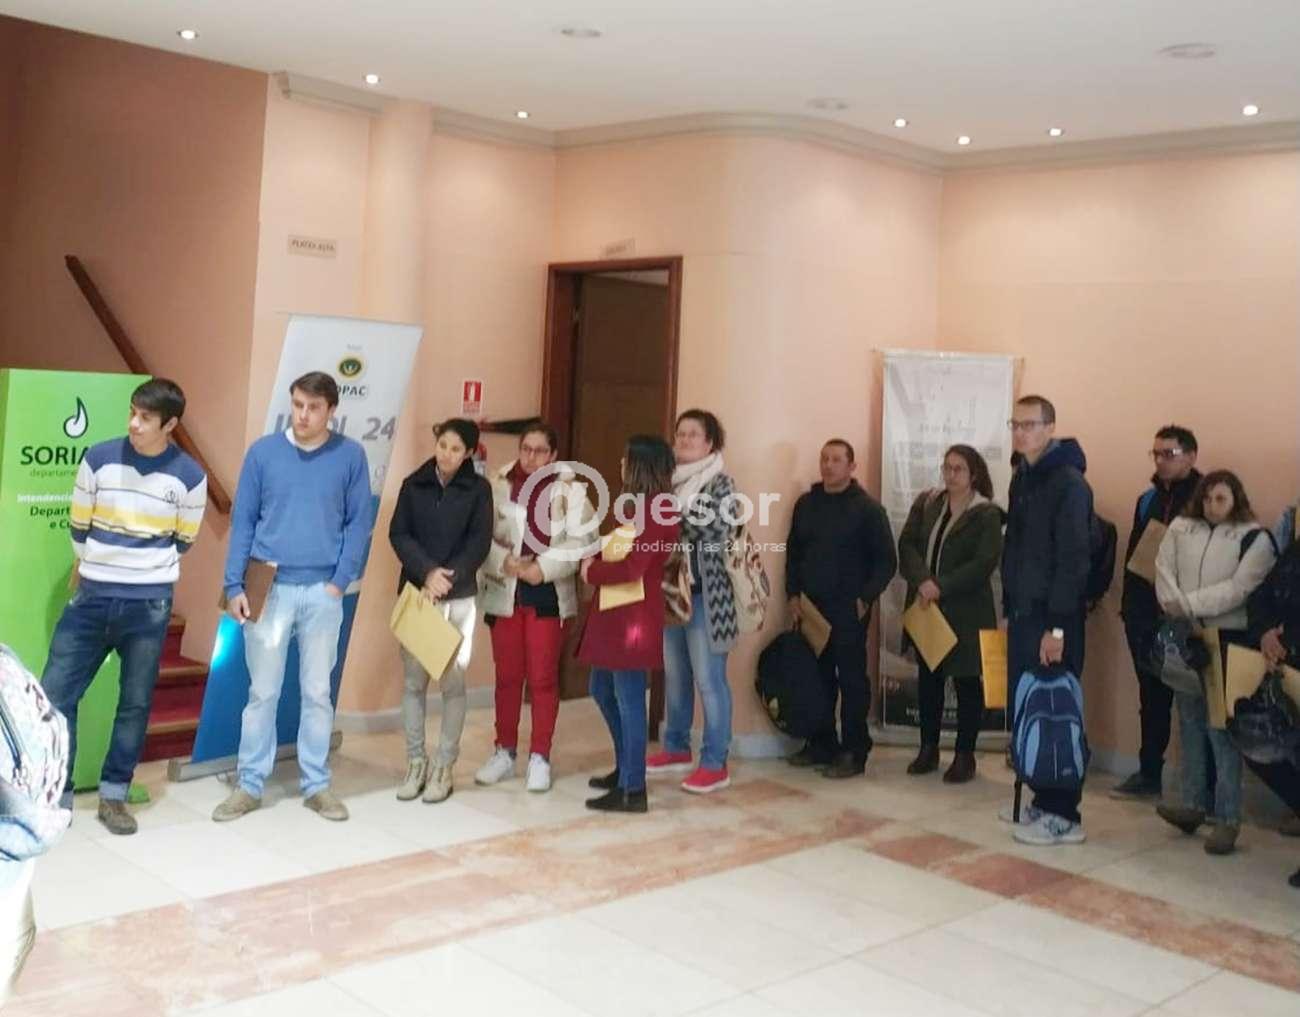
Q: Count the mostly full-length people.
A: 11